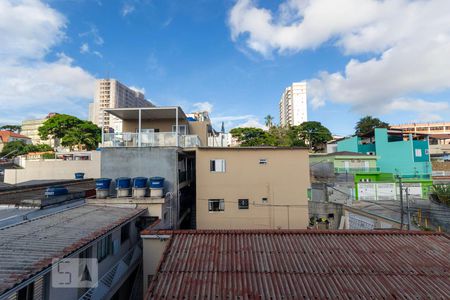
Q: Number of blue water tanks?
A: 6